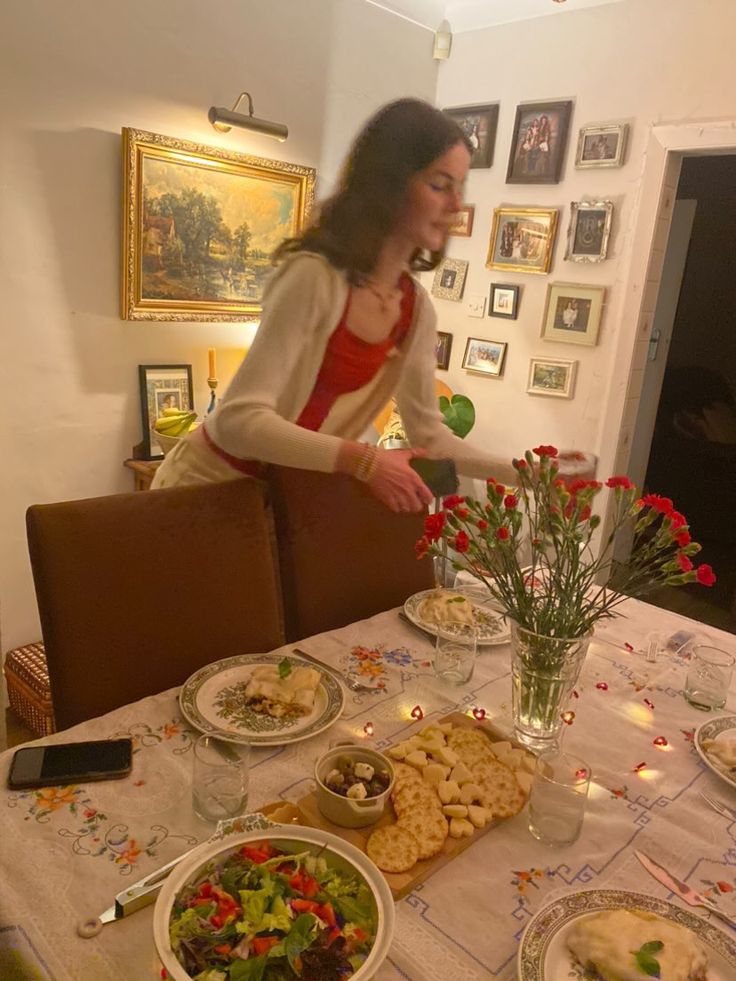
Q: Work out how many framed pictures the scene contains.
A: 14